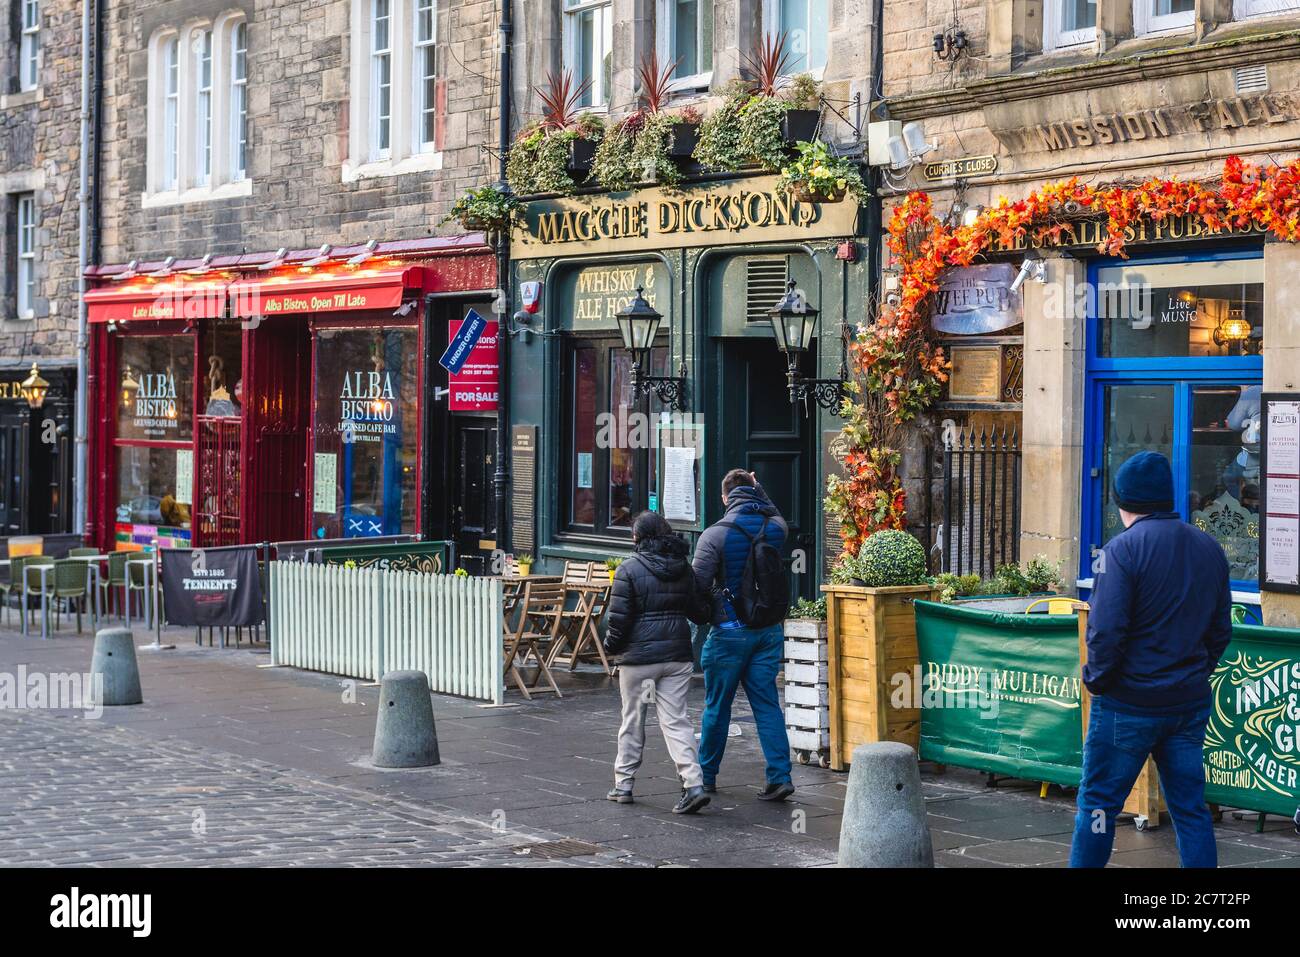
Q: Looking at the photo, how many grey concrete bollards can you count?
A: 3